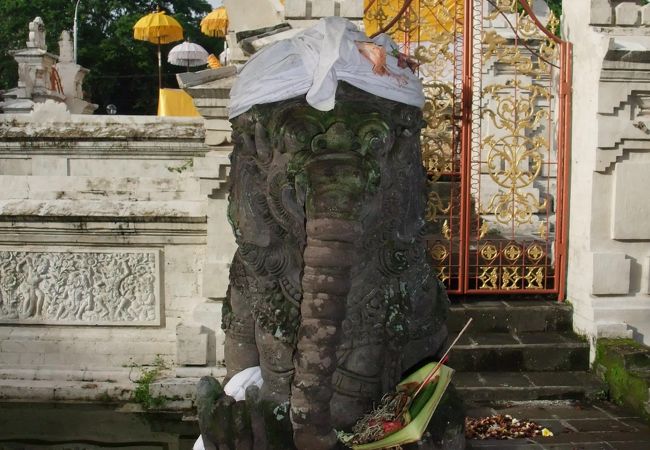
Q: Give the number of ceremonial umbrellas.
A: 3